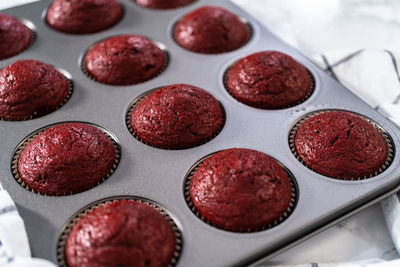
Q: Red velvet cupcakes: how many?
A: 12